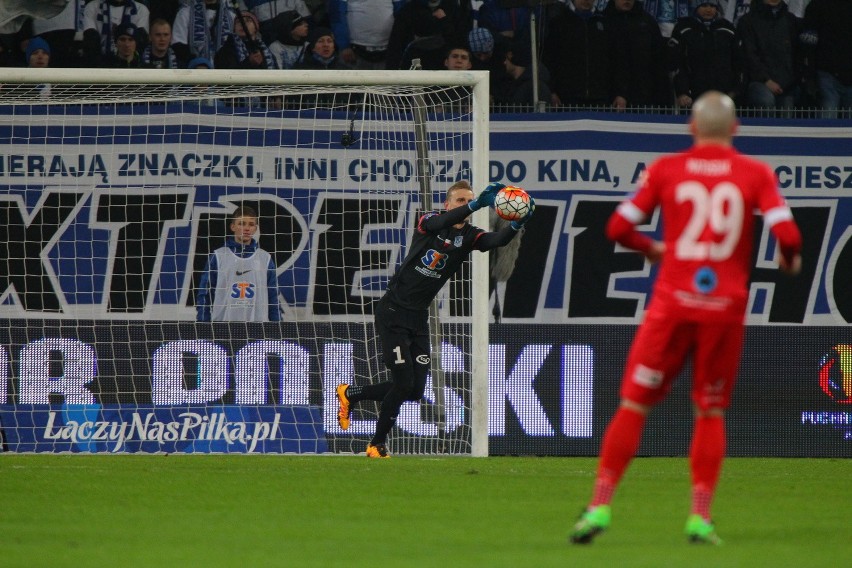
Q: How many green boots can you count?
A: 2